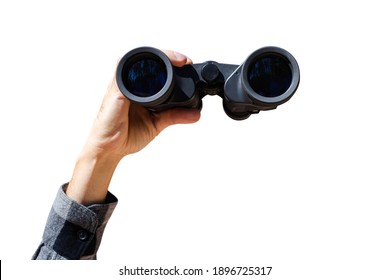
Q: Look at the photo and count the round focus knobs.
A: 1